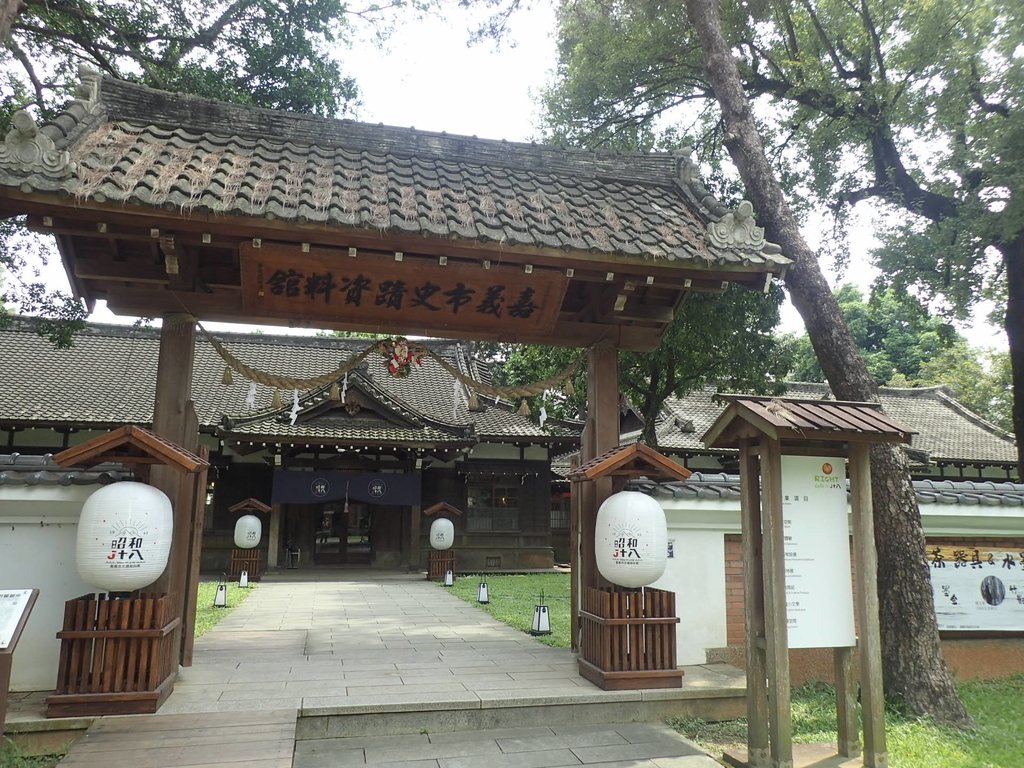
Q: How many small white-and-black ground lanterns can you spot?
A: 5